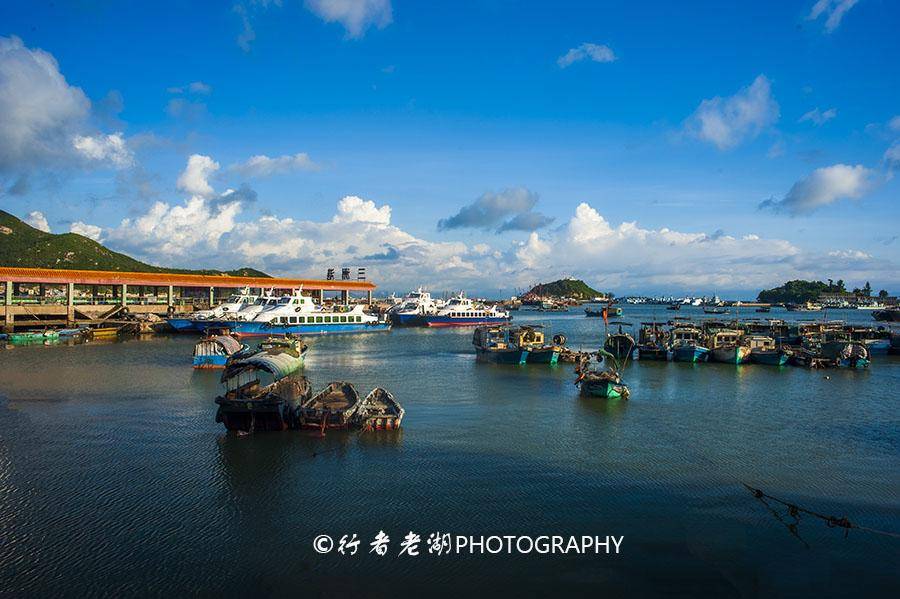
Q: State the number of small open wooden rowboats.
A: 2